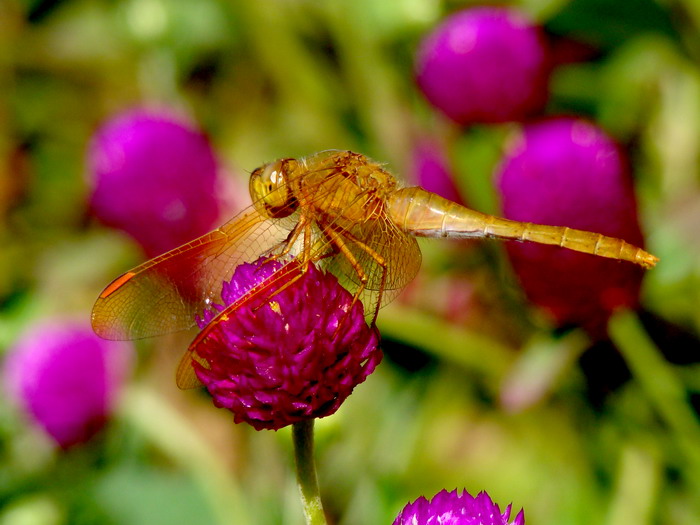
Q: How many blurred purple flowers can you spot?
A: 5